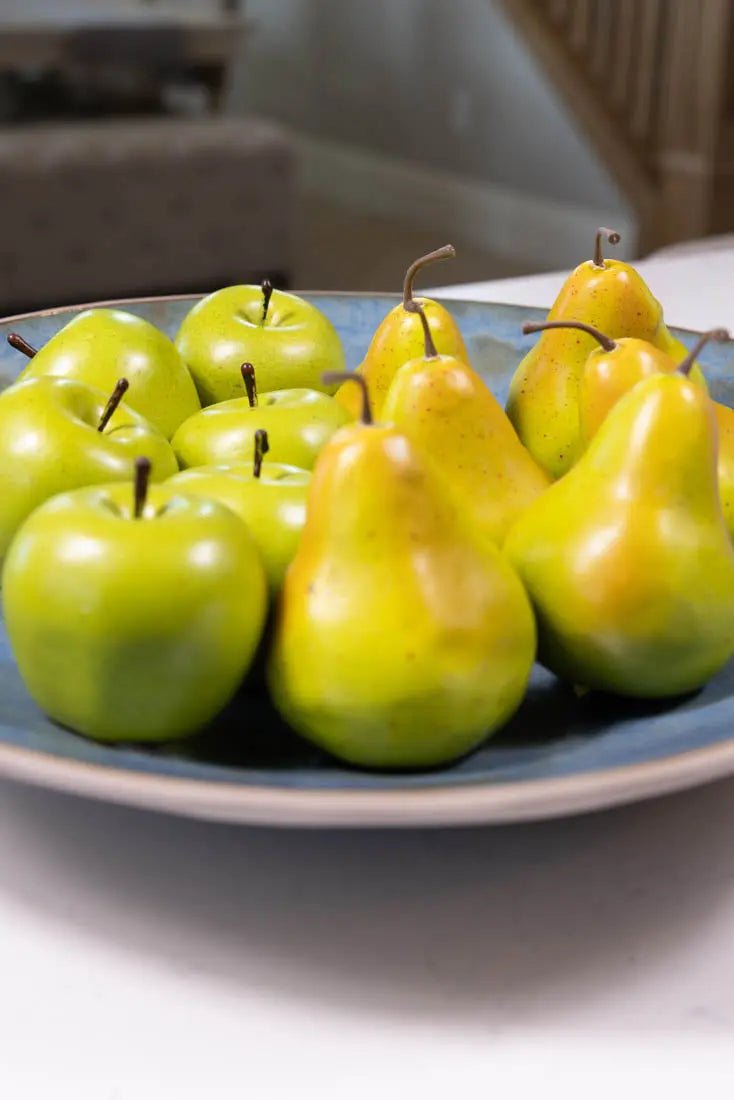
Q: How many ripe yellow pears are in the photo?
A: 6